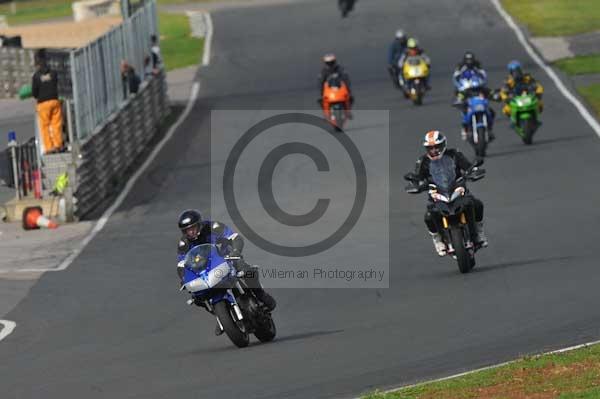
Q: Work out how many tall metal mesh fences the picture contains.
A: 1